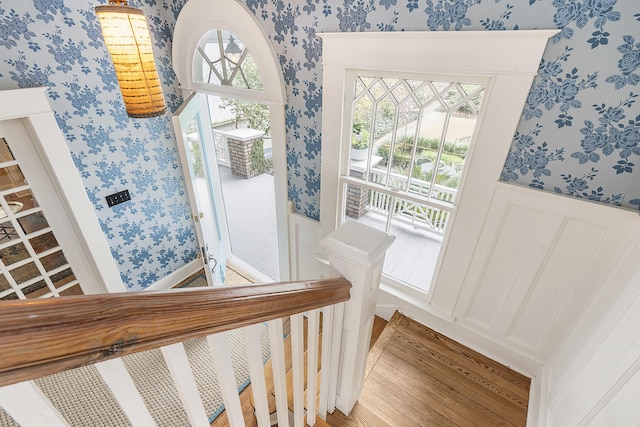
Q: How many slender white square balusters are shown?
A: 10